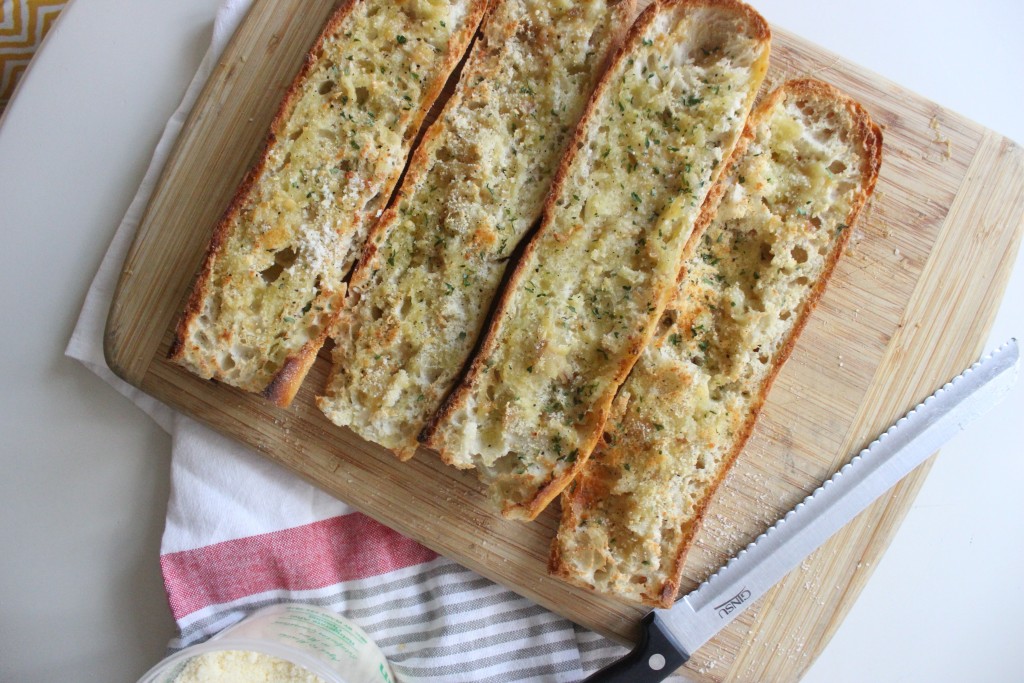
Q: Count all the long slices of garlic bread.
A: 4